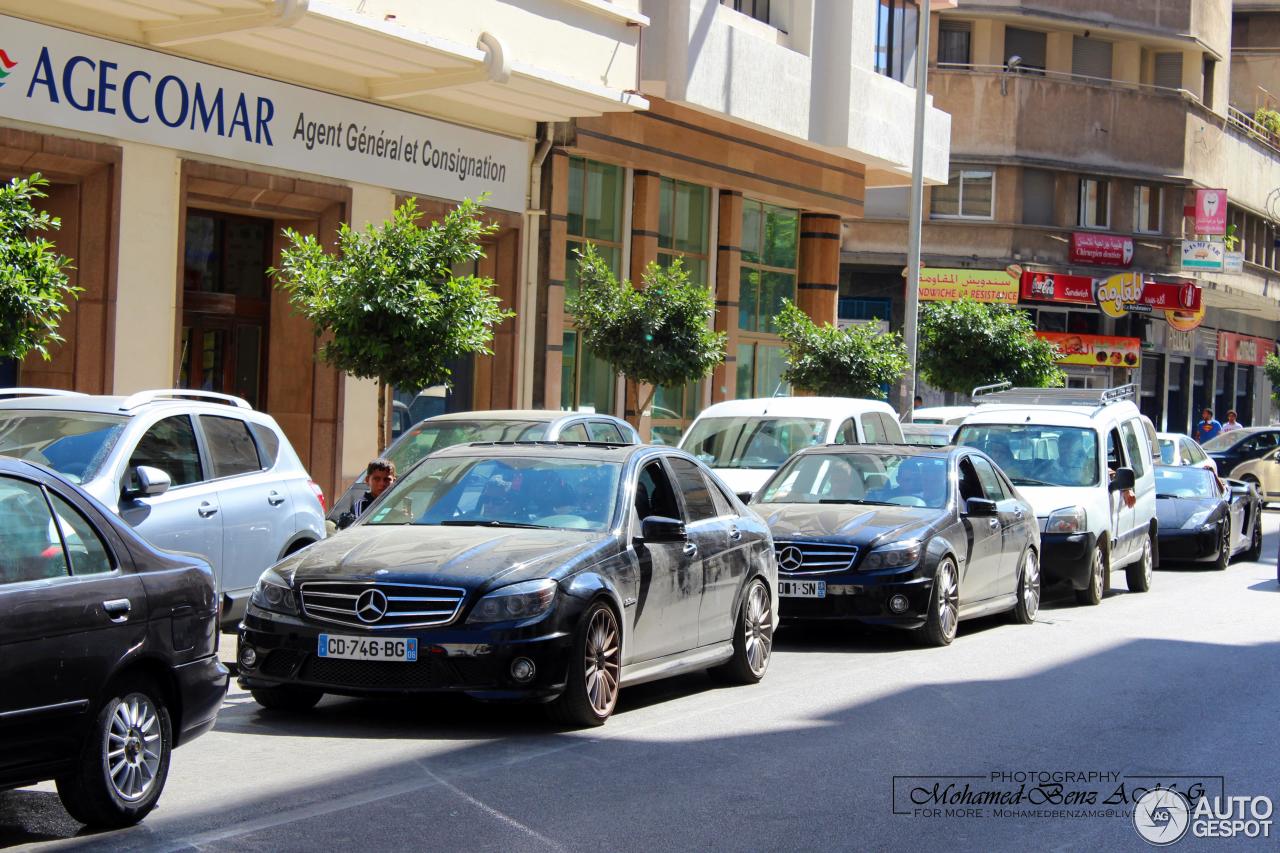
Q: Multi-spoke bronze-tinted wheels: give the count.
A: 2